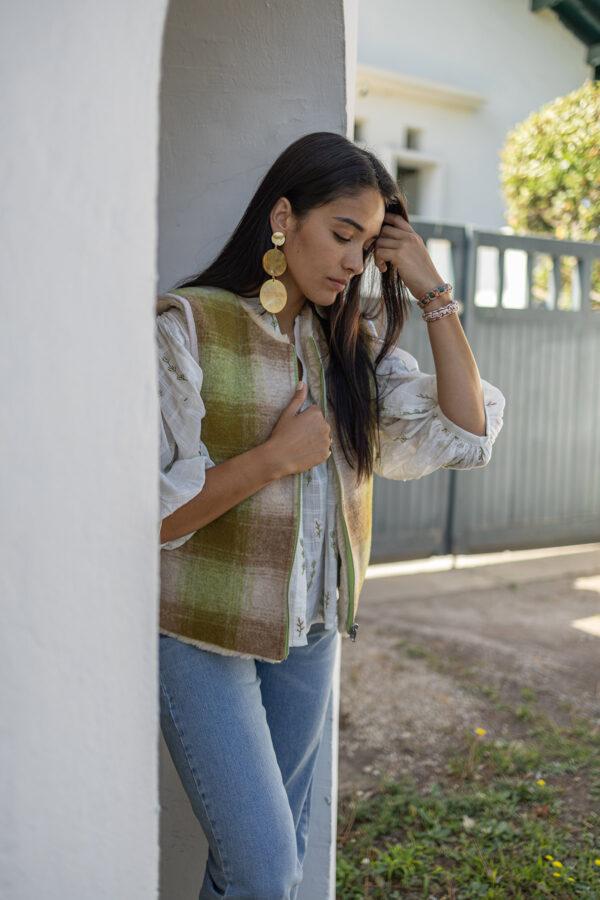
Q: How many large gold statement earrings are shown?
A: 1